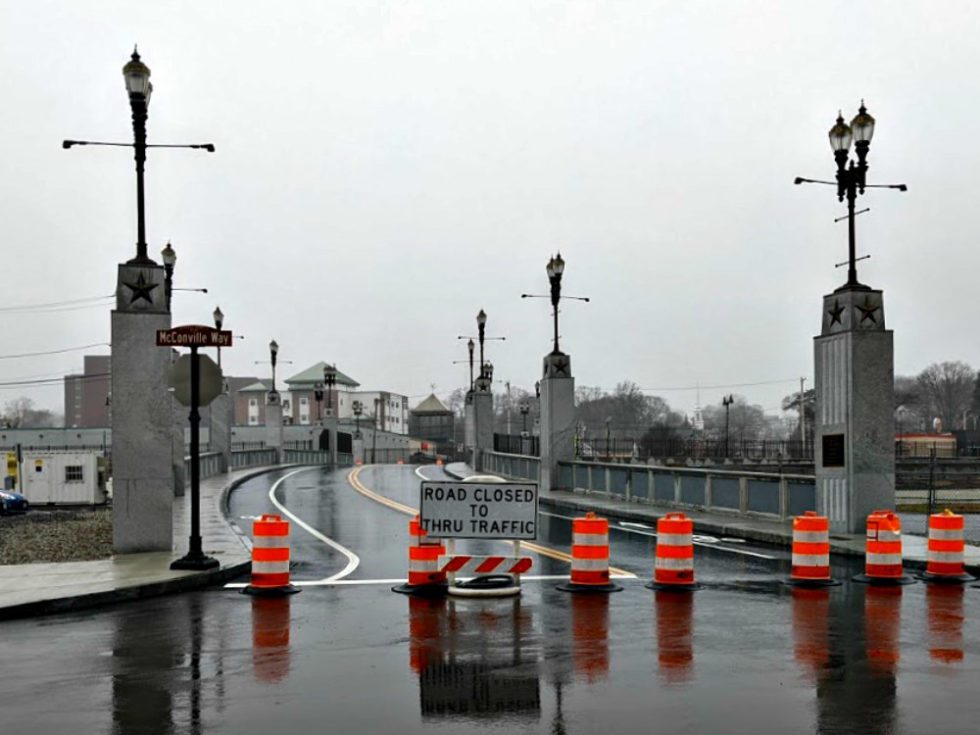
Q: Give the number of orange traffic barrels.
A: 7